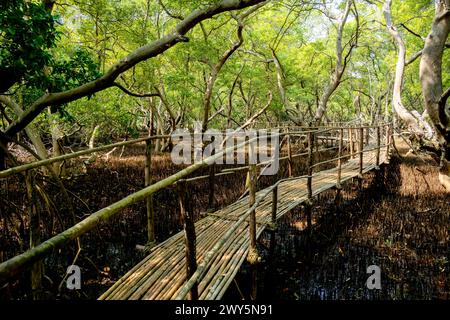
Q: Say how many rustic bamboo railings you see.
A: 2